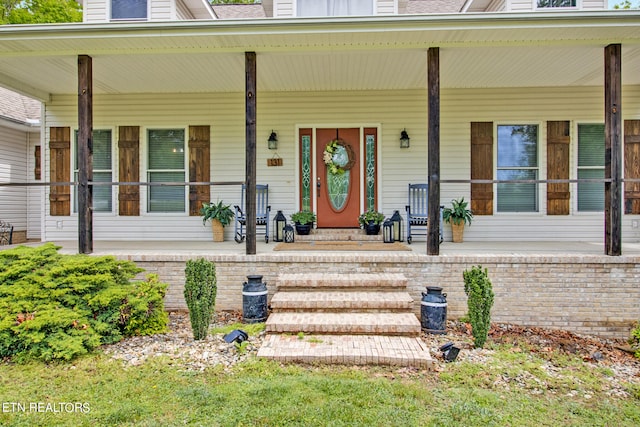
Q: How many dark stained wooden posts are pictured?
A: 4